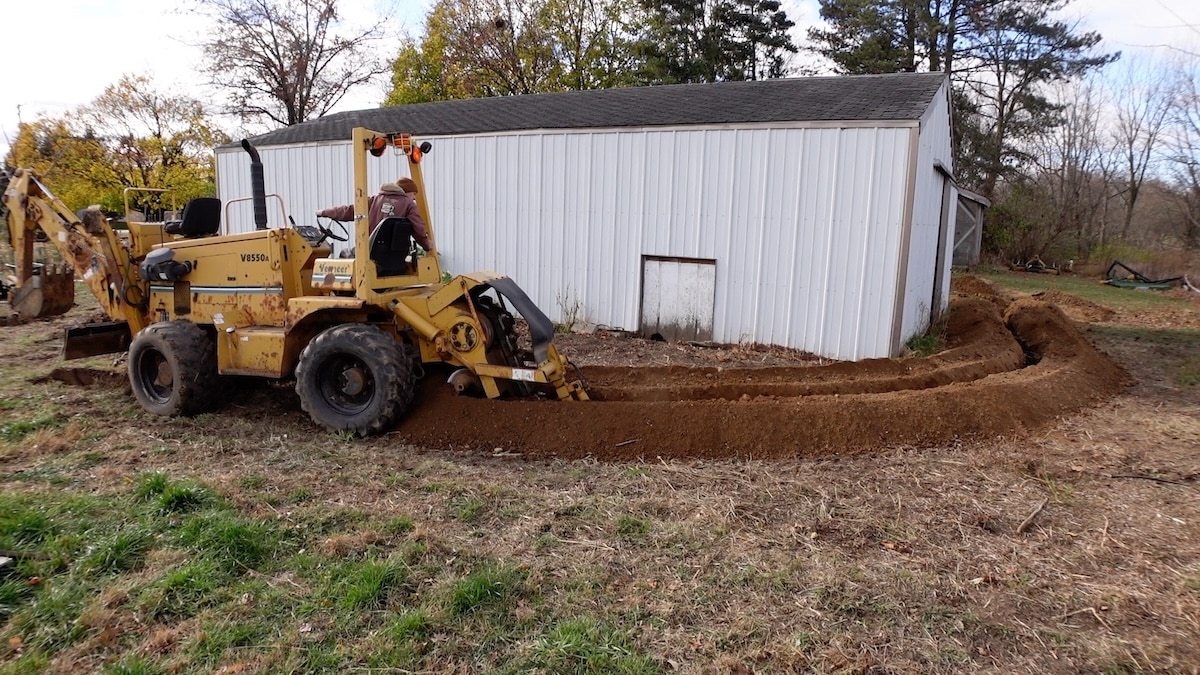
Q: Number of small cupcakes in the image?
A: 0